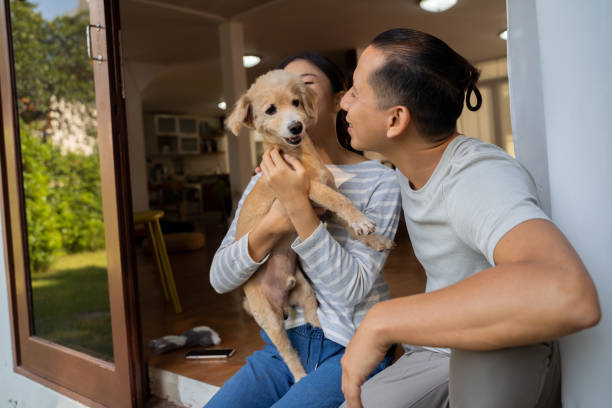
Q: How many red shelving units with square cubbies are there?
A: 0